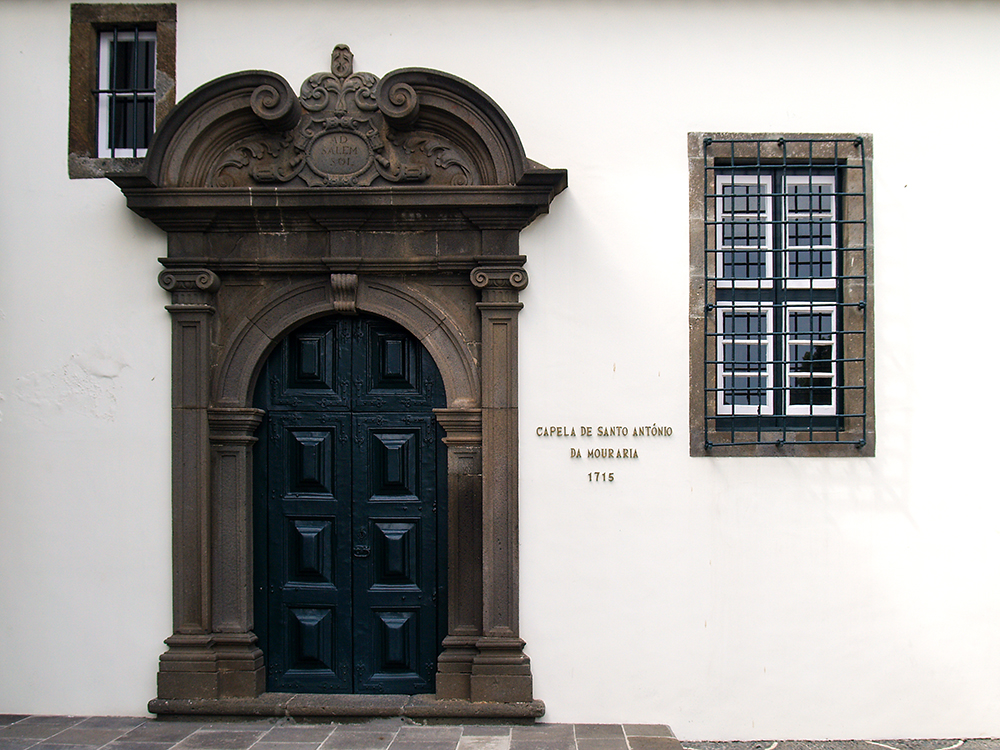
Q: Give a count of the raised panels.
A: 8